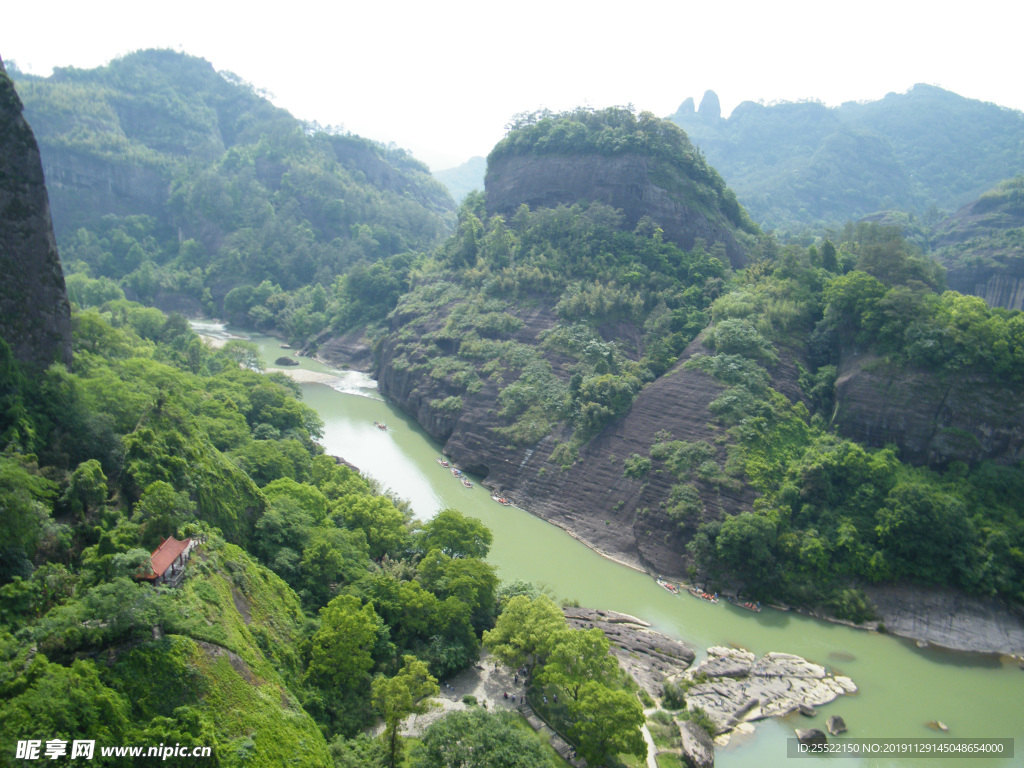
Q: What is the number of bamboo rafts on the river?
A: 8